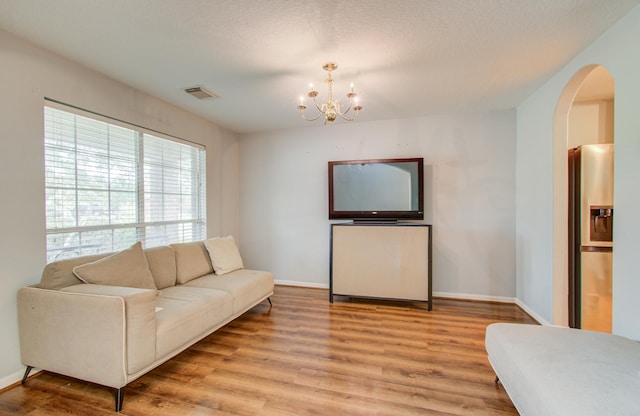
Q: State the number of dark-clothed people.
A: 0